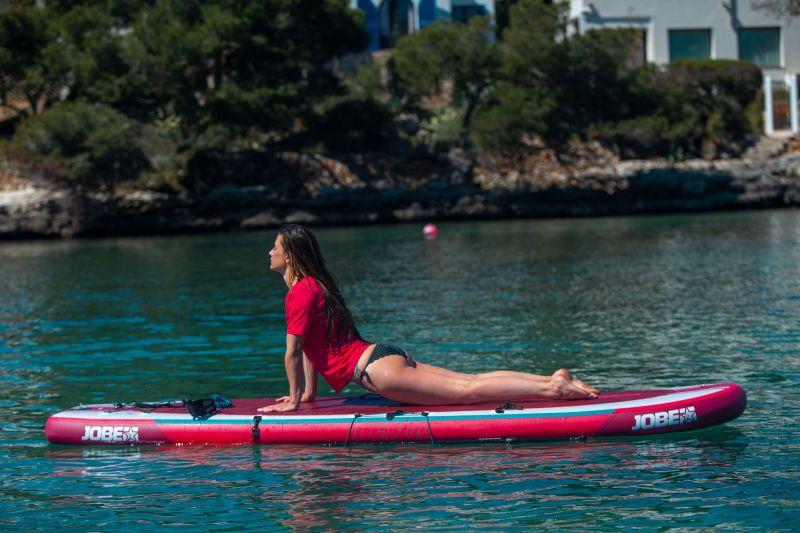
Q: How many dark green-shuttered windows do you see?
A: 2